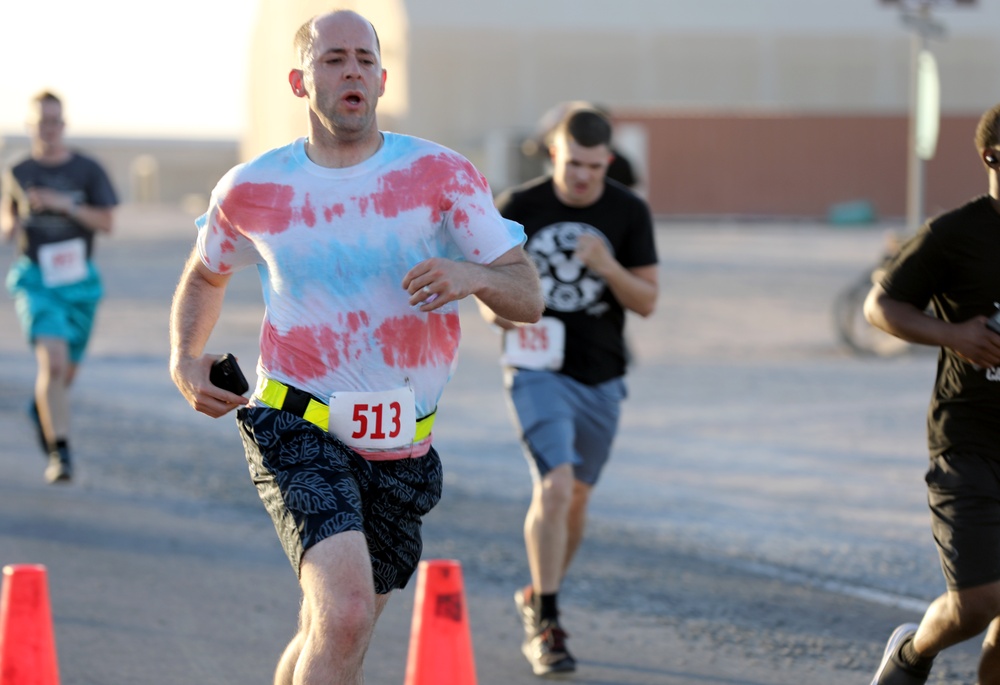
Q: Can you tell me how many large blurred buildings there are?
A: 1